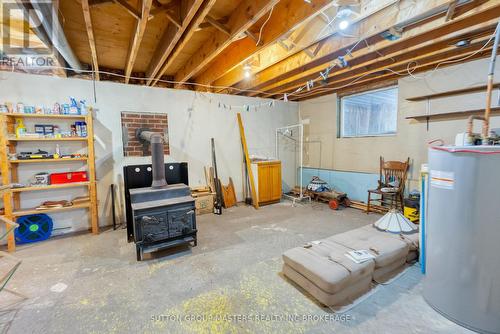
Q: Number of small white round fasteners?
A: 3